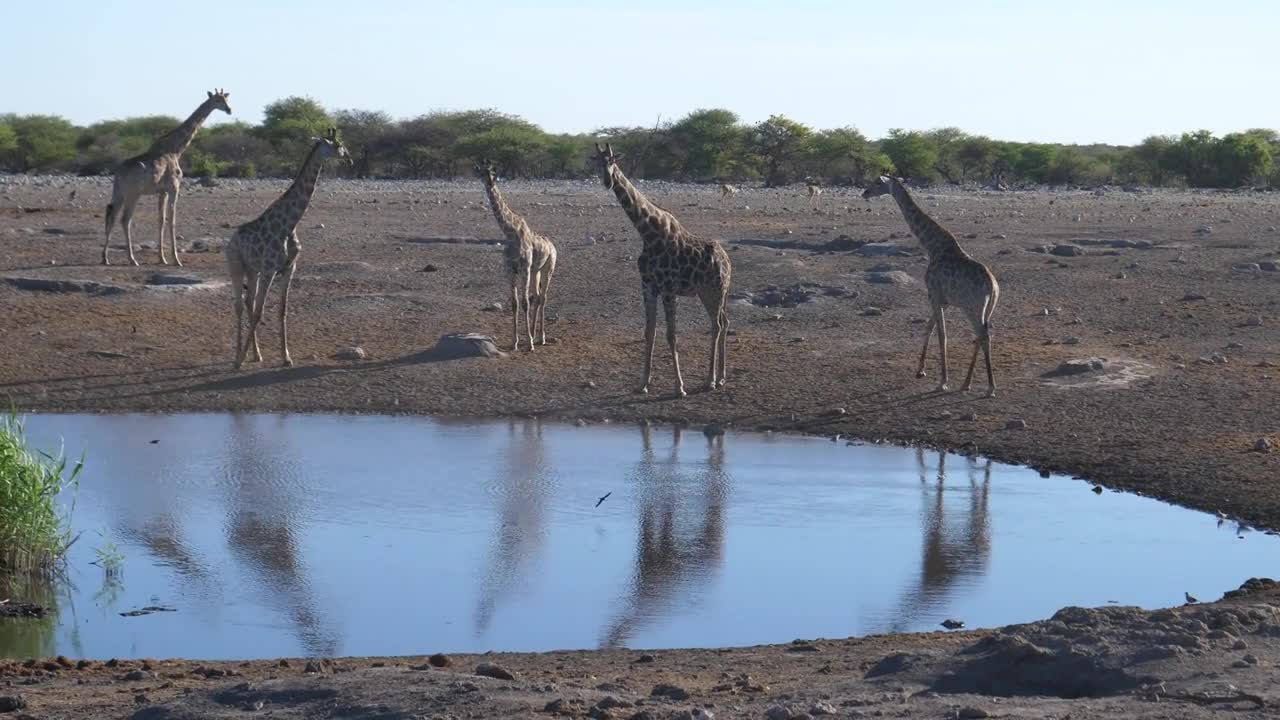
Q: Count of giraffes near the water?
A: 5